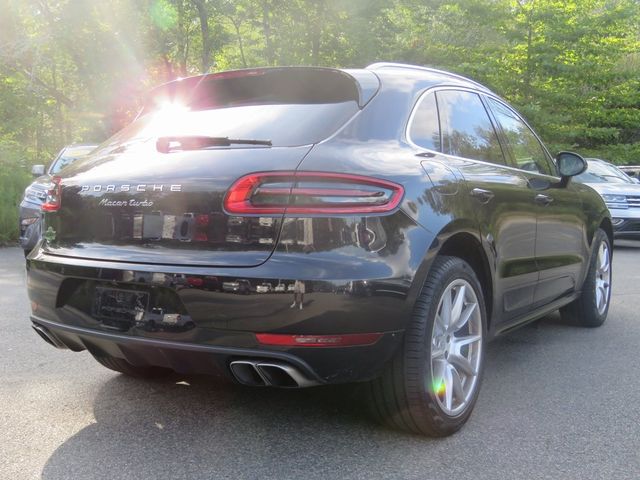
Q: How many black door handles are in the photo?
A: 2